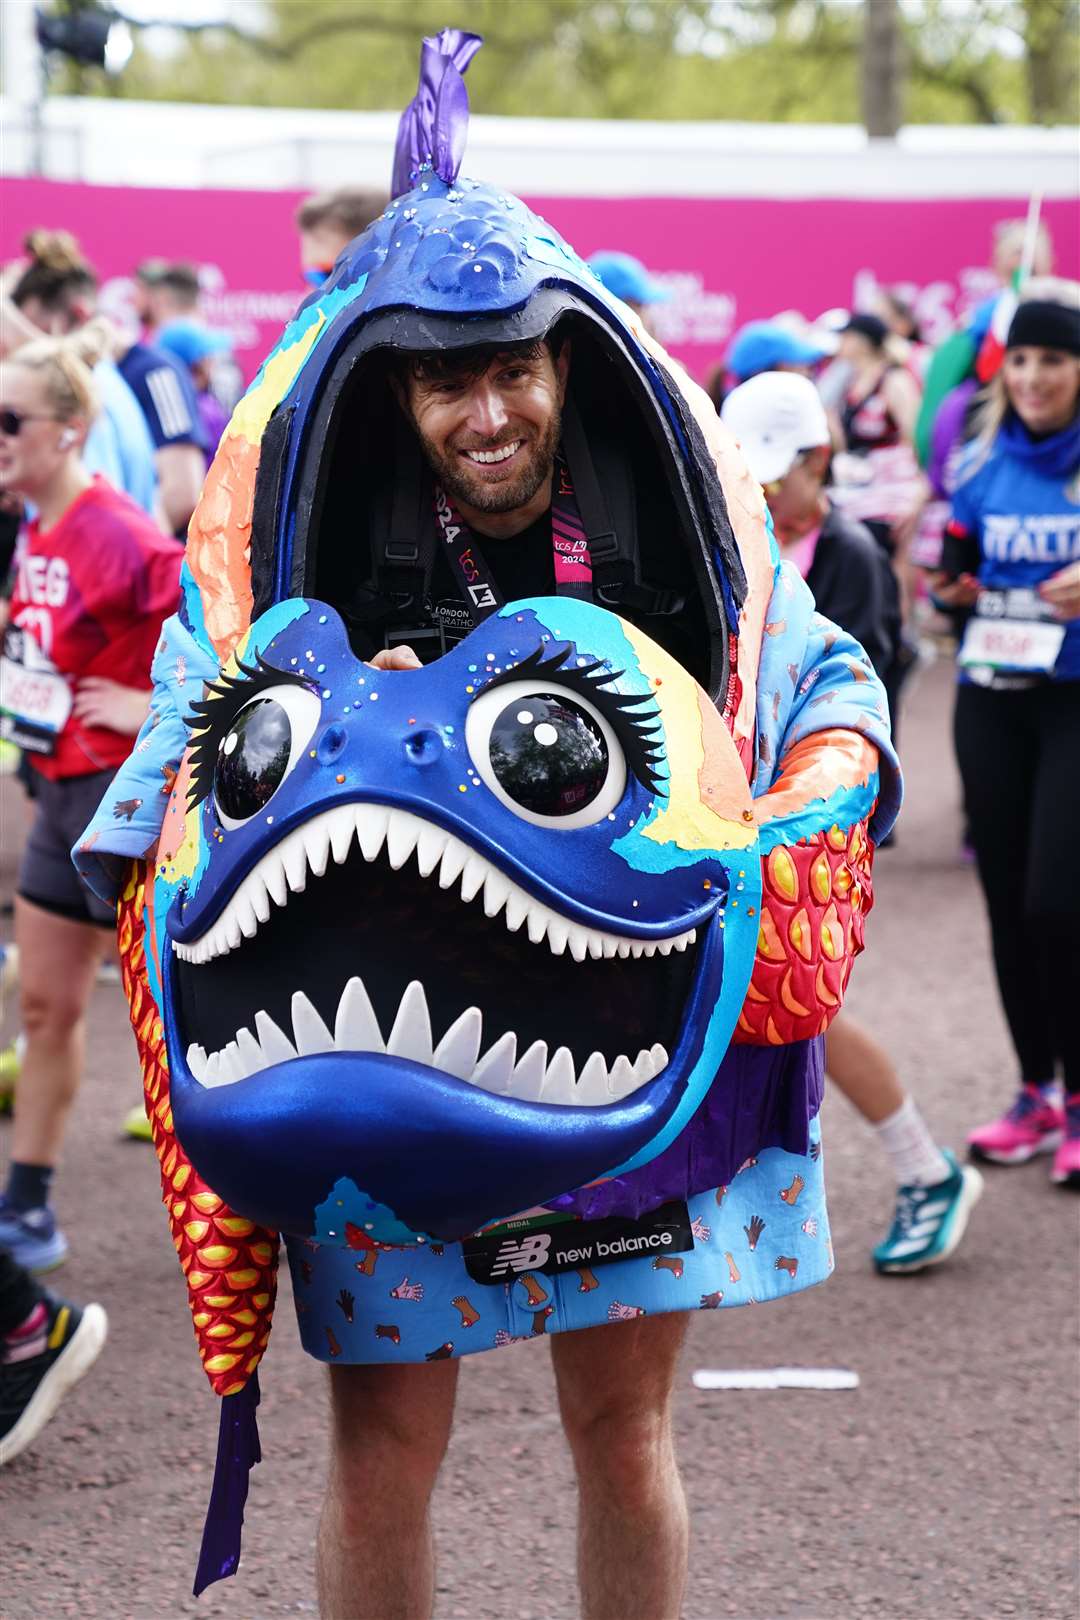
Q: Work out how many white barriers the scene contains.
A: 1